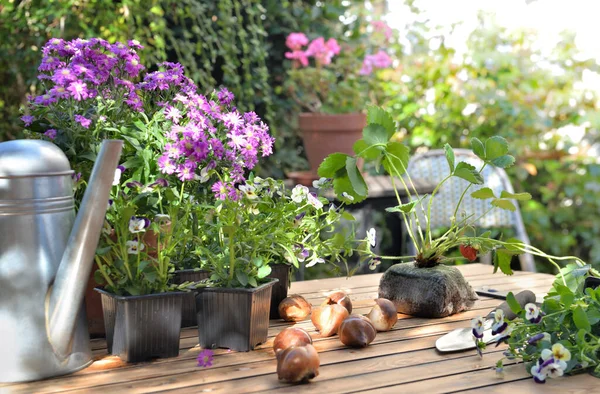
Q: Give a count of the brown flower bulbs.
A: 7